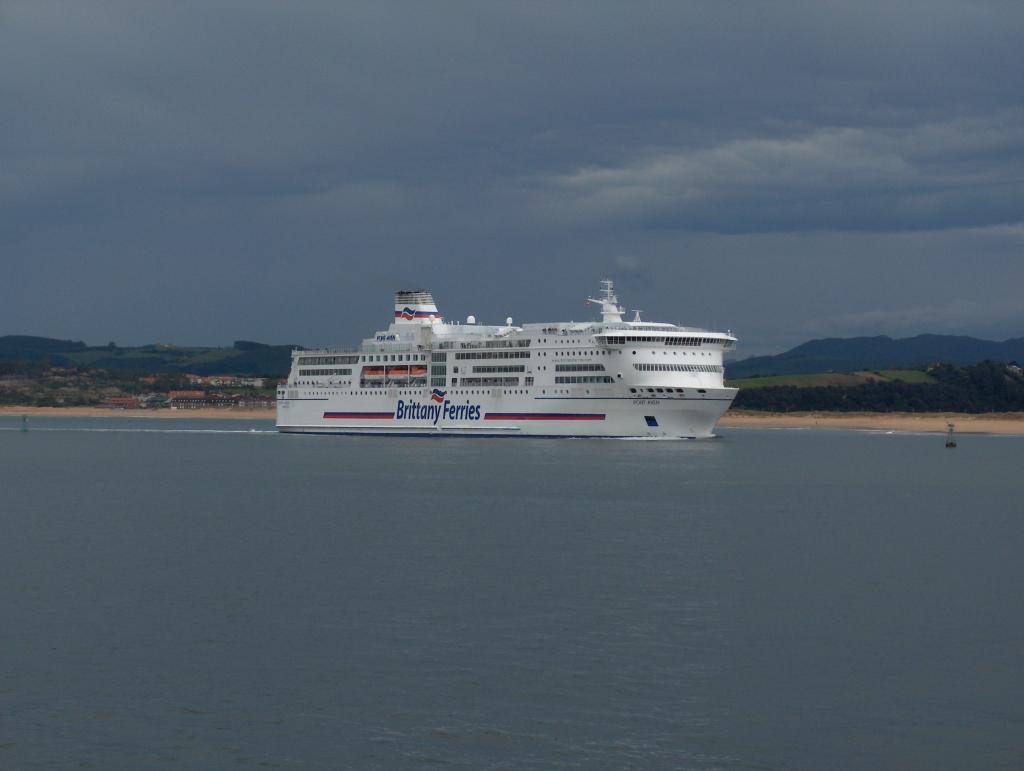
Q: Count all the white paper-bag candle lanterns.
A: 0